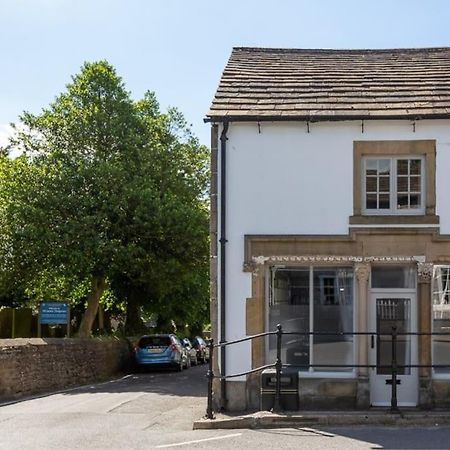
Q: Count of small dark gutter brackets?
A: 4